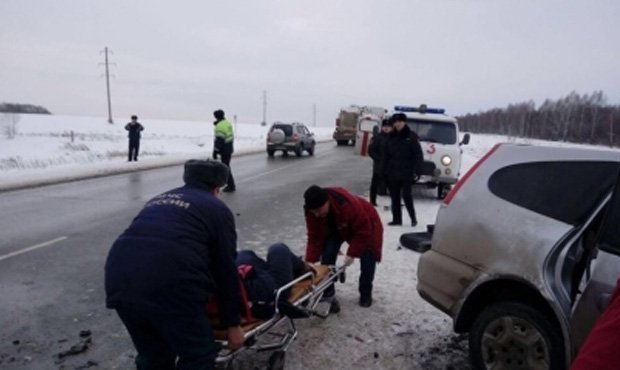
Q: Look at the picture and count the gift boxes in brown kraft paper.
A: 0